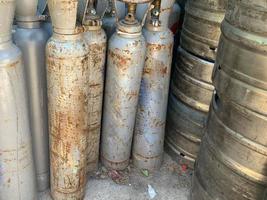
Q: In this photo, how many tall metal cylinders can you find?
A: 6